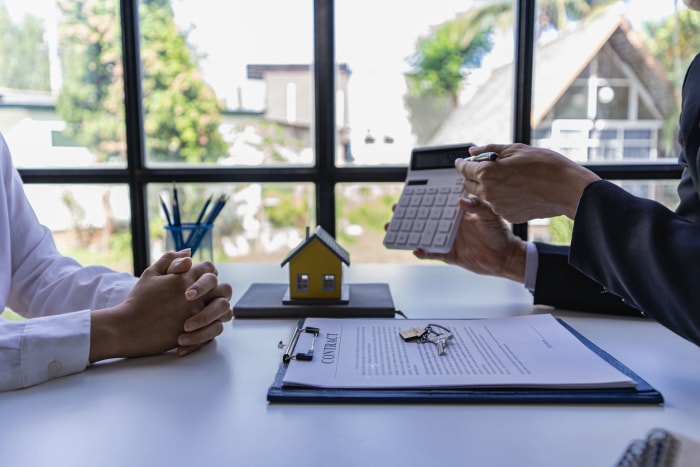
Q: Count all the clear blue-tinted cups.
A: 1